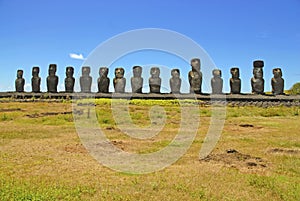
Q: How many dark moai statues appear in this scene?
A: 15